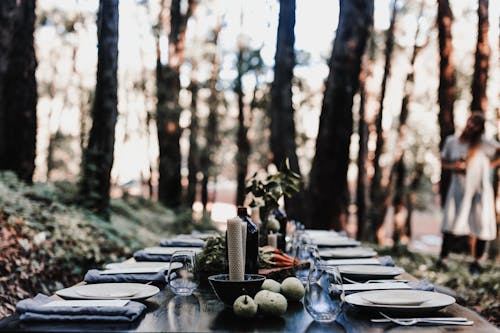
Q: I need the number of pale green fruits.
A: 4